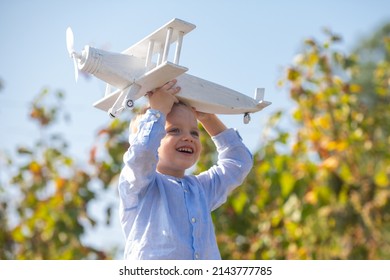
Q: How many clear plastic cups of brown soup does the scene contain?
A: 0